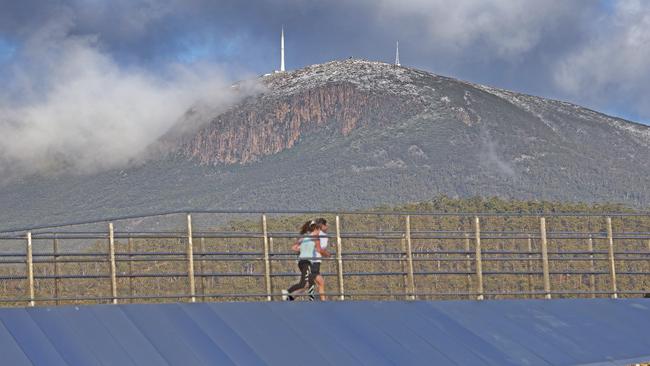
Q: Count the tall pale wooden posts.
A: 9